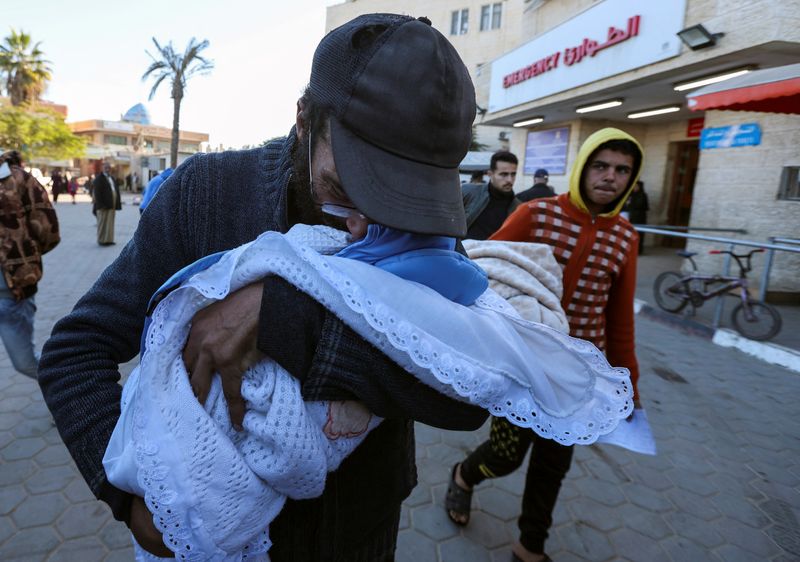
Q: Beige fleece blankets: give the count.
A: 1